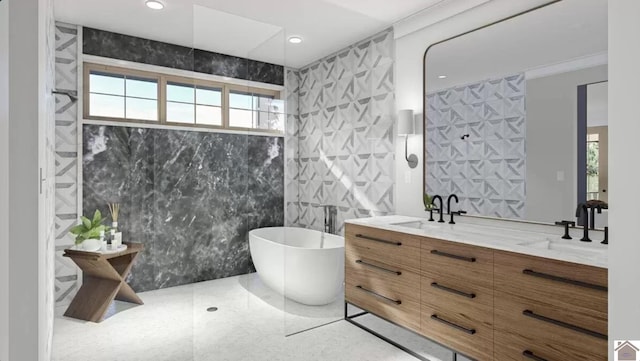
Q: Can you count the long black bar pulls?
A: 9